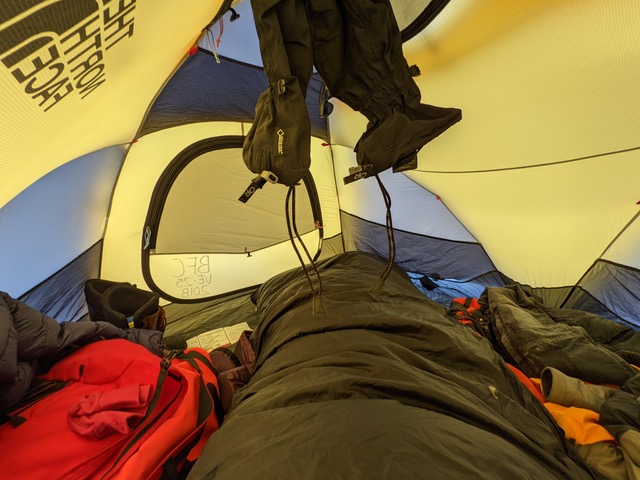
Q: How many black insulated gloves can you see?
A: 2